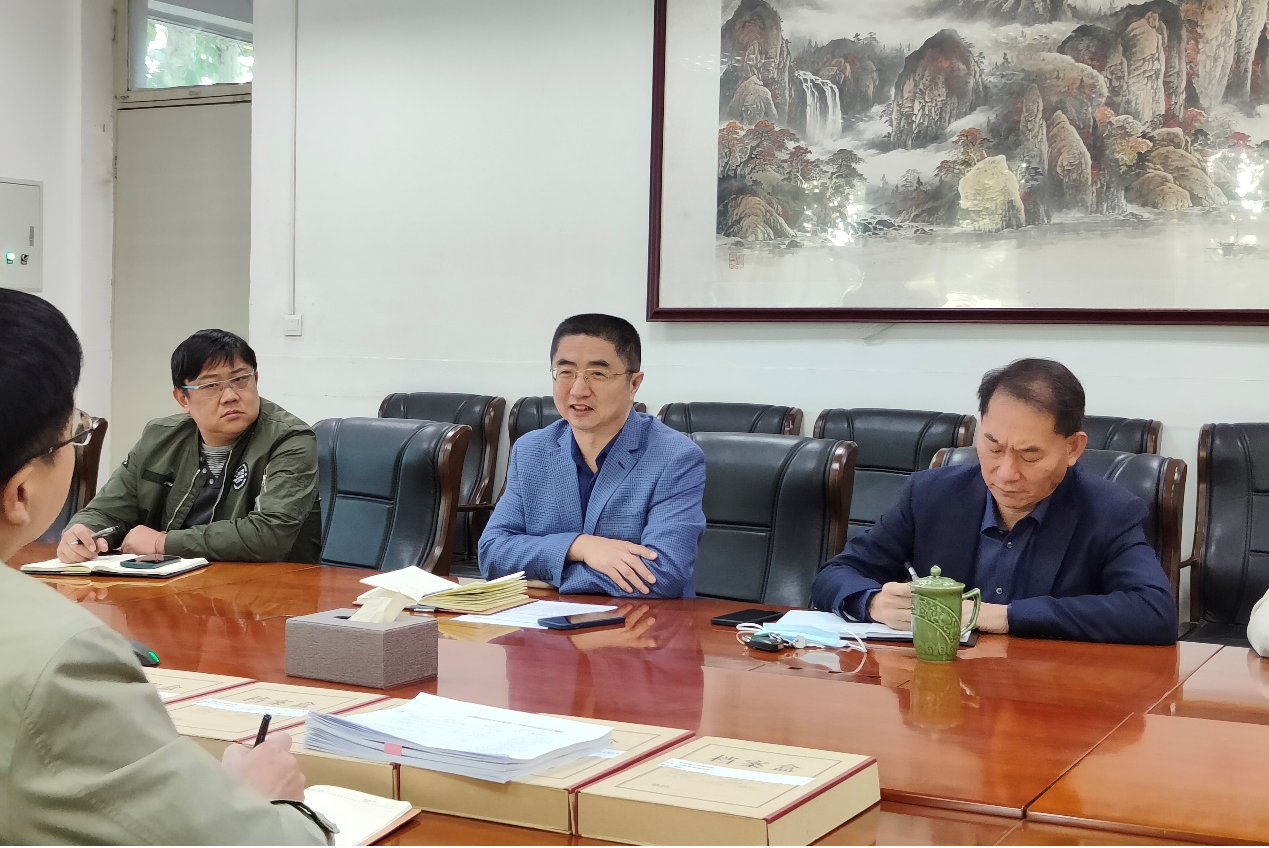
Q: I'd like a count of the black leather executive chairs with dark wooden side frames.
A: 10